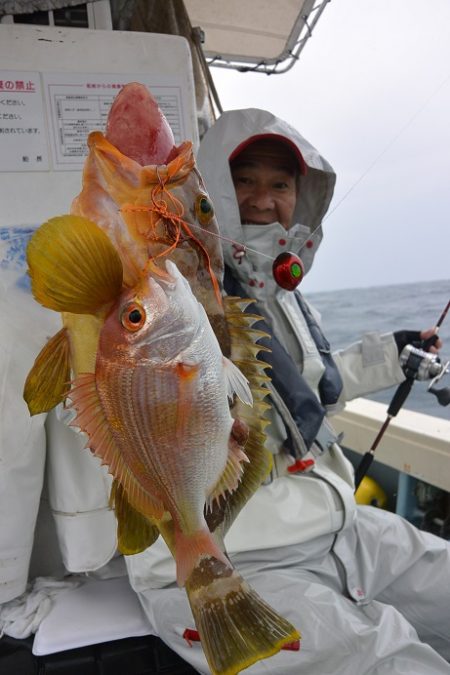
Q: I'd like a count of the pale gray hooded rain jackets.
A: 1